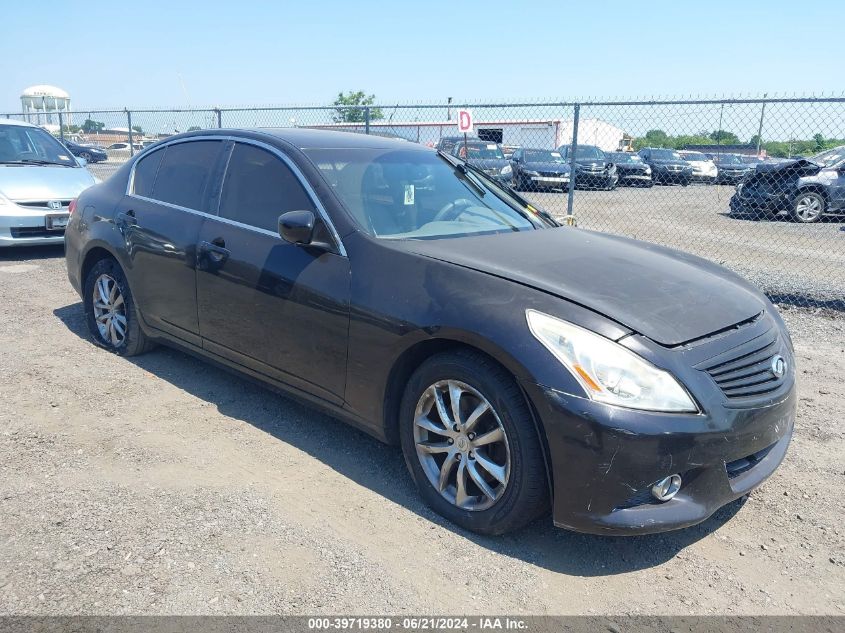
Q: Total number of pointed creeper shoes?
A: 0